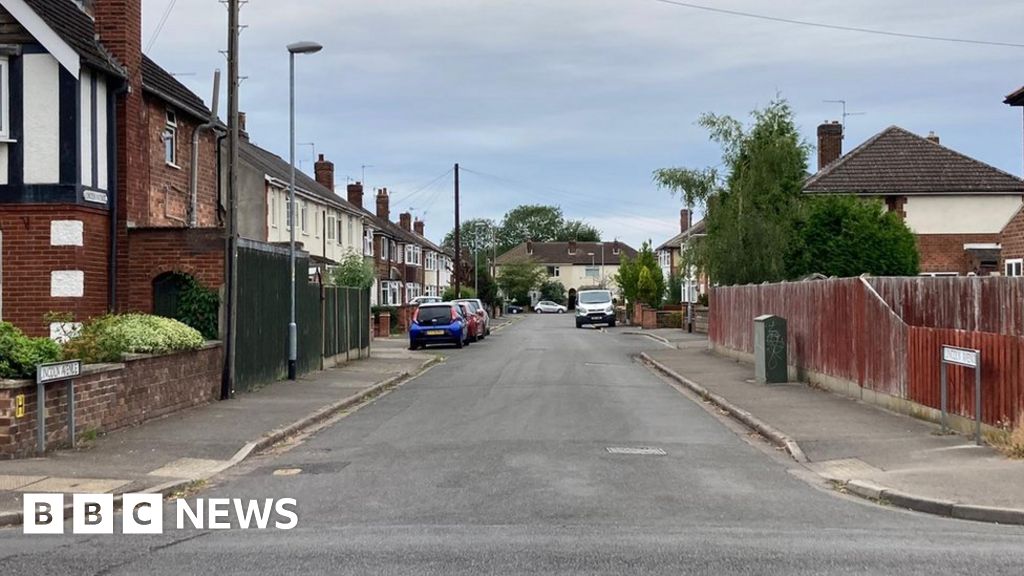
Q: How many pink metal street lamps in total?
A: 0